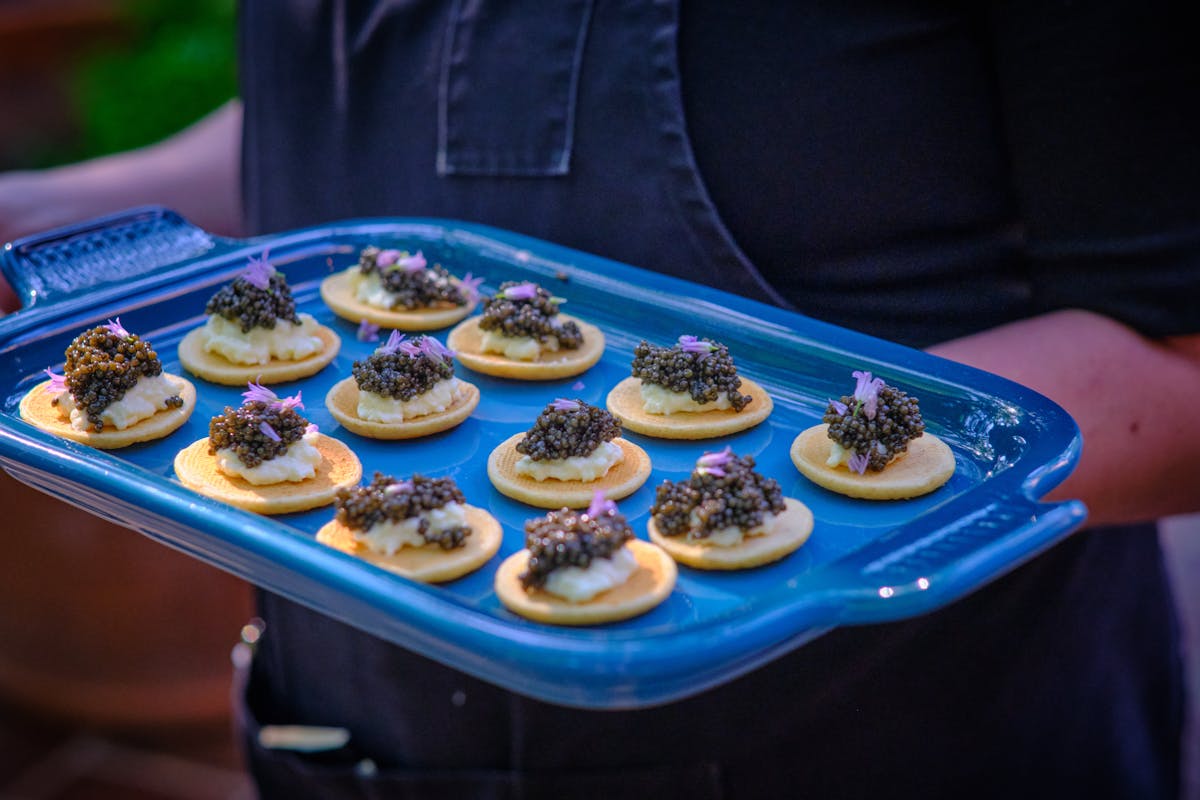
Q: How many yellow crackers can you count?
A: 12